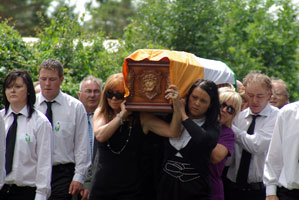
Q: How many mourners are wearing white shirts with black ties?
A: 3